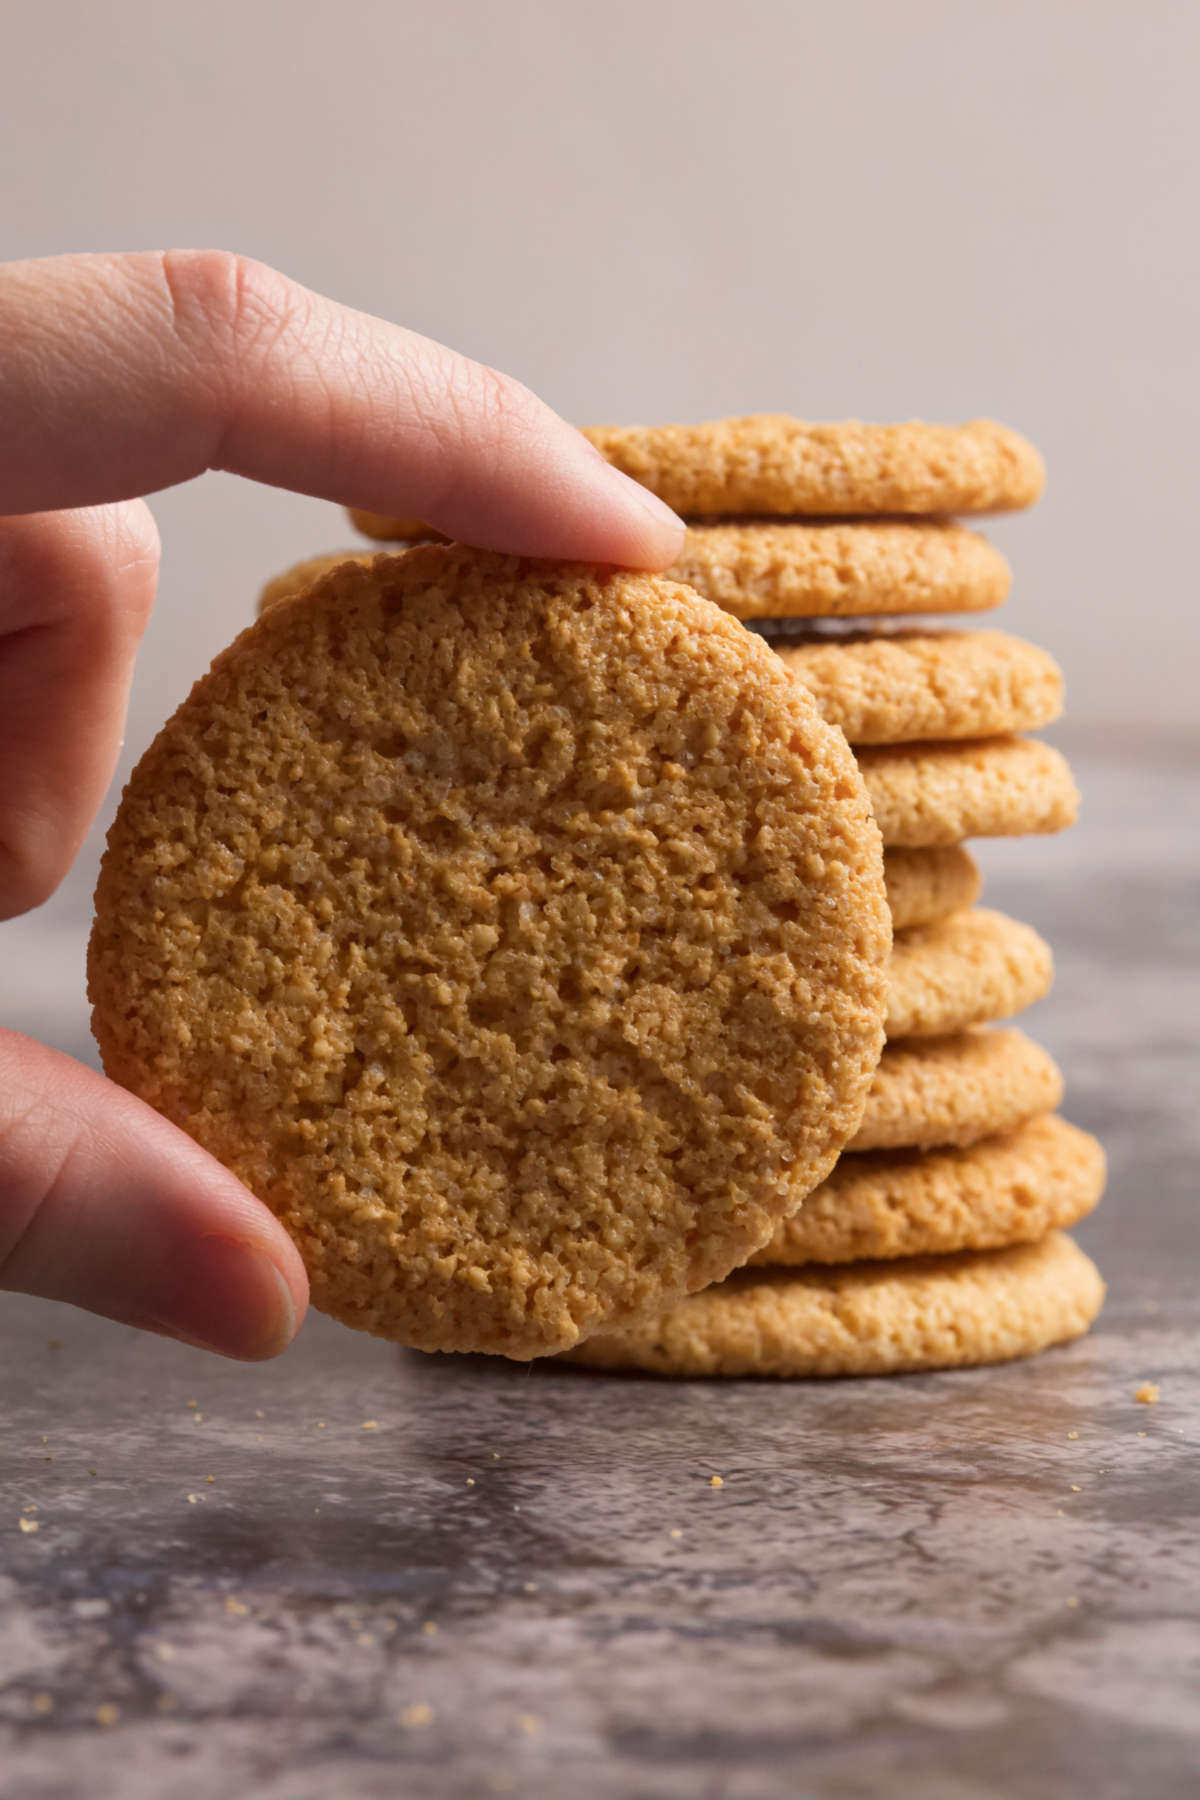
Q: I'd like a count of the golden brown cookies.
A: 10